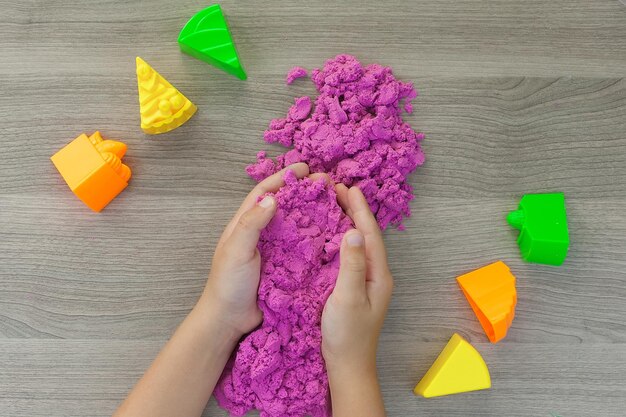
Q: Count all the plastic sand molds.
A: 6